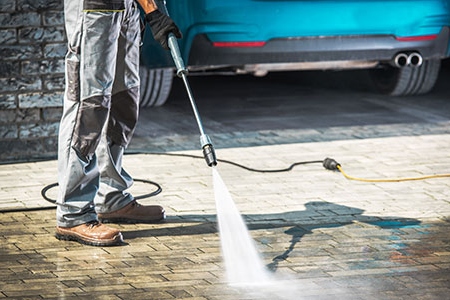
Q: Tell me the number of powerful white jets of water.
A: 1